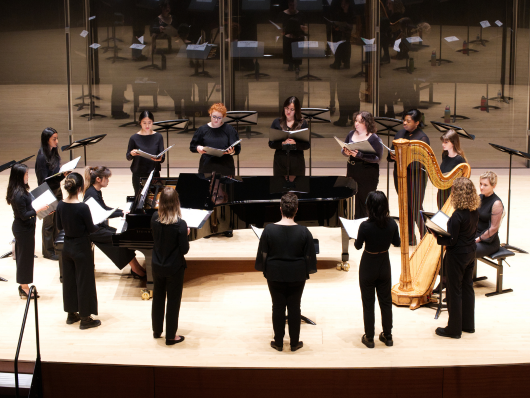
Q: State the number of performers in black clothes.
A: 15